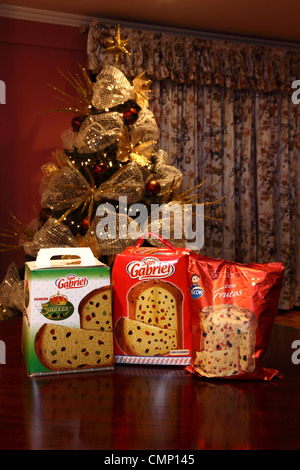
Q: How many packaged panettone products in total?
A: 3